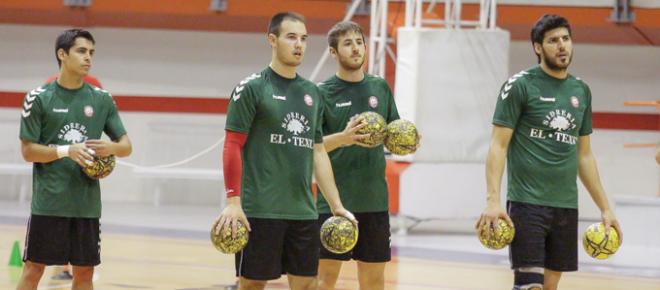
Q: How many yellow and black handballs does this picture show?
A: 7